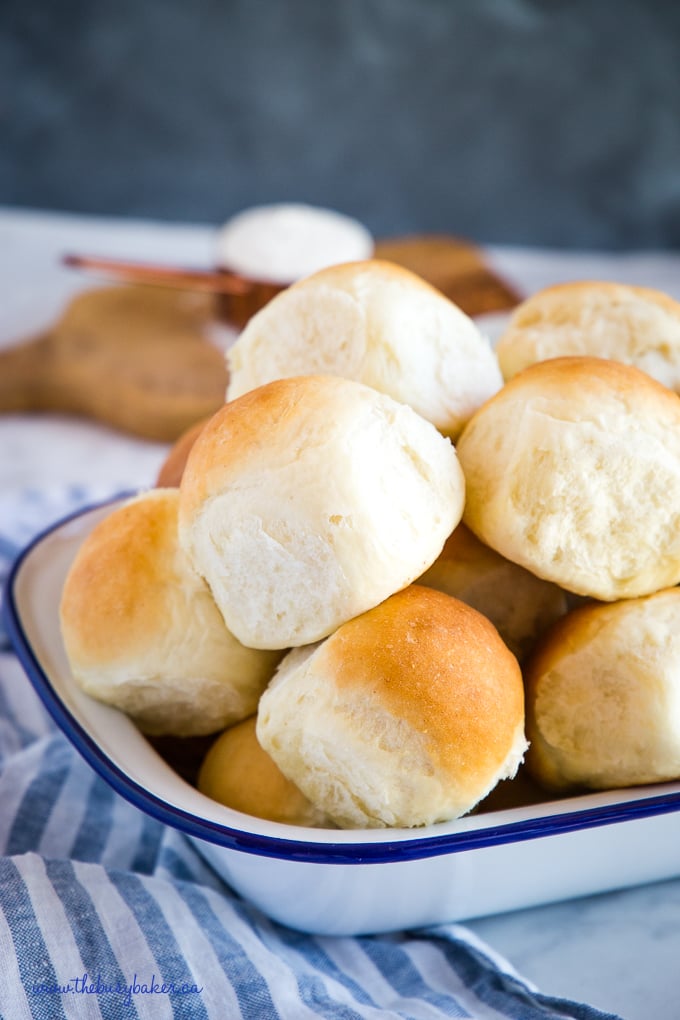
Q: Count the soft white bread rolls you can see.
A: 10